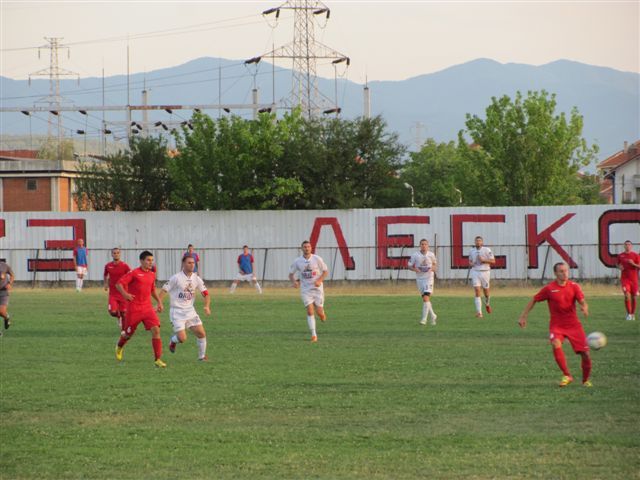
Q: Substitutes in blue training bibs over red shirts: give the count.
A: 3